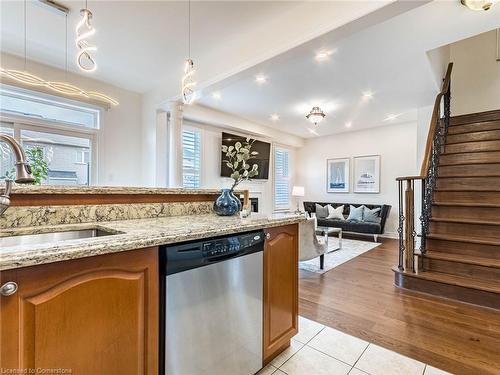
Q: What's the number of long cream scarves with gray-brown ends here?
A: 0